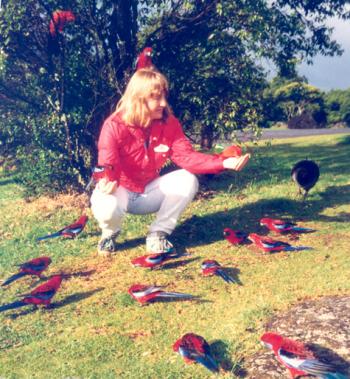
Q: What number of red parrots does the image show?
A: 15